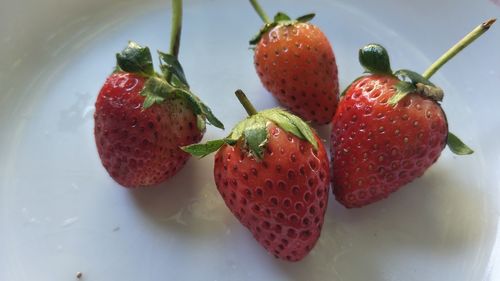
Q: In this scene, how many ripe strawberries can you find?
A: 4